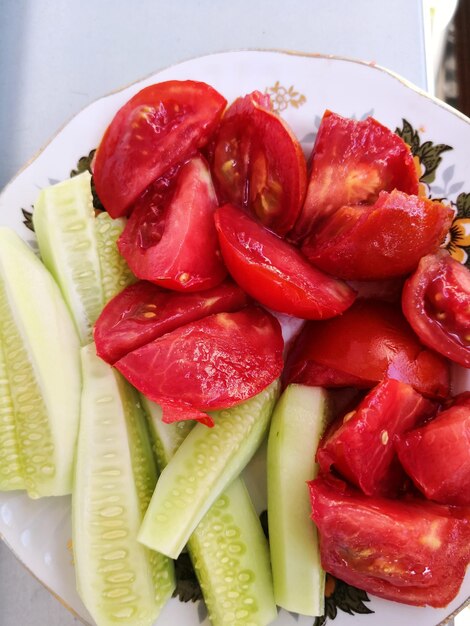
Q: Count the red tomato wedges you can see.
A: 13